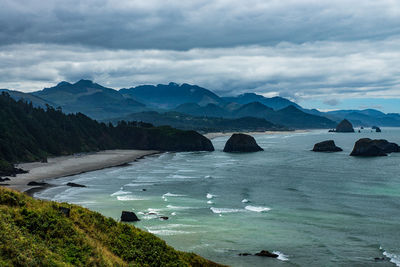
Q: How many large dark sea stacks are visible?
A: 4